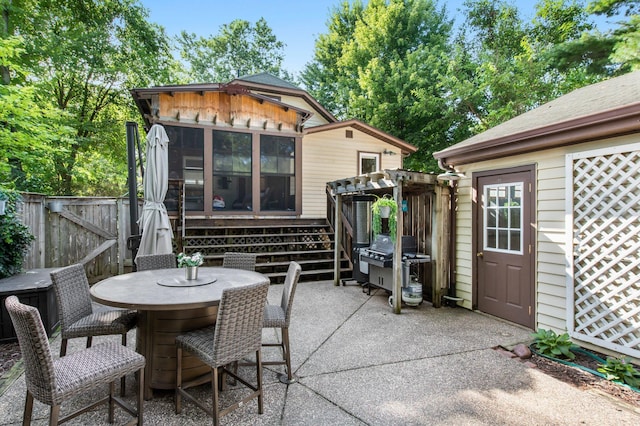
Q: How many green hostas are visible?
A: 2